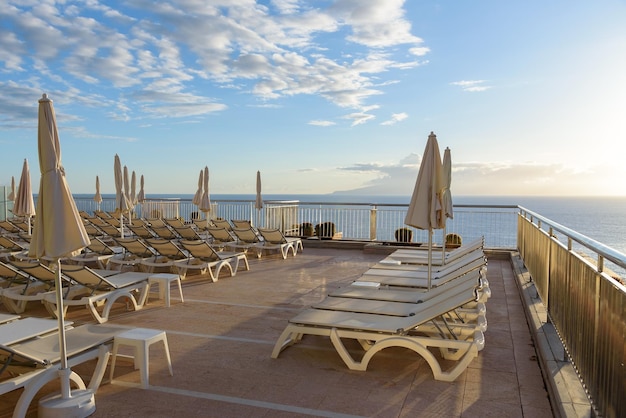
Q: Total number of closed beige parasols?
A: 13